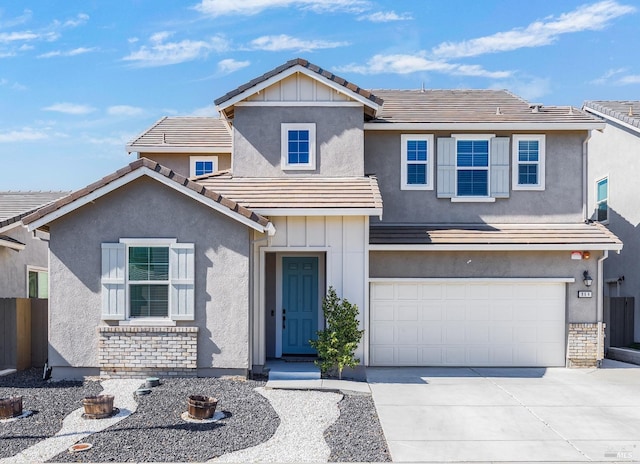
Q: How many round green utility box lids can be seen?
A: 2